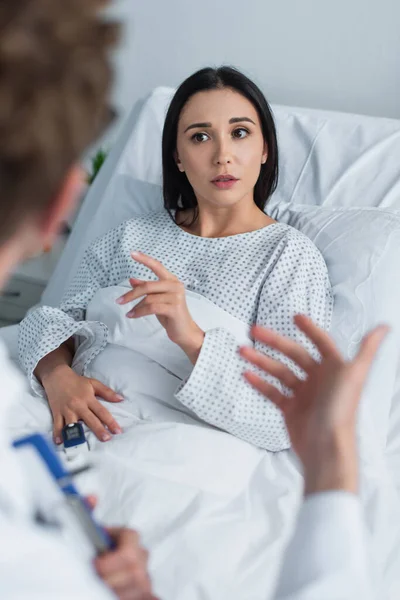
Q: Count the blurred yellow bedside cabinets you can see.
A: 0